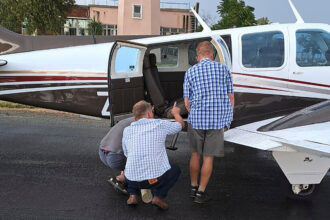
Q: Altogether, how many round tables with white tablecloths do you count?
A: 0